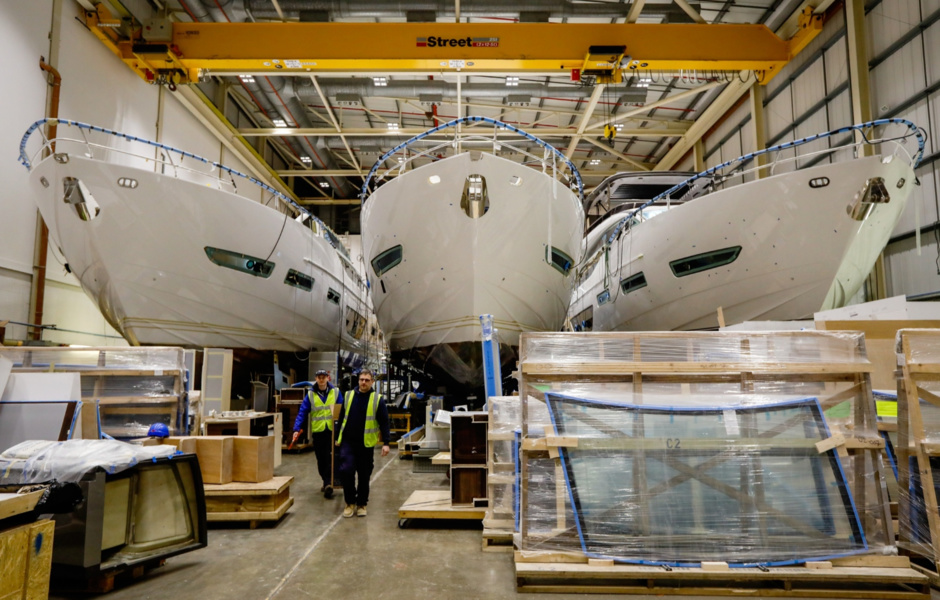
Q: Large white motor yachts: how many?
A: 3